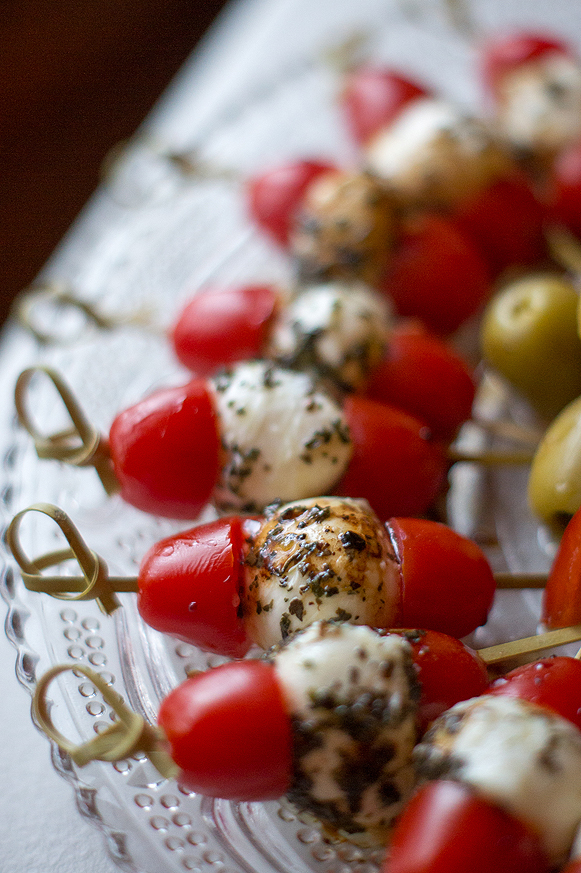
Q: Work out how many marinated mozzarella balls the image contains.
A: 8